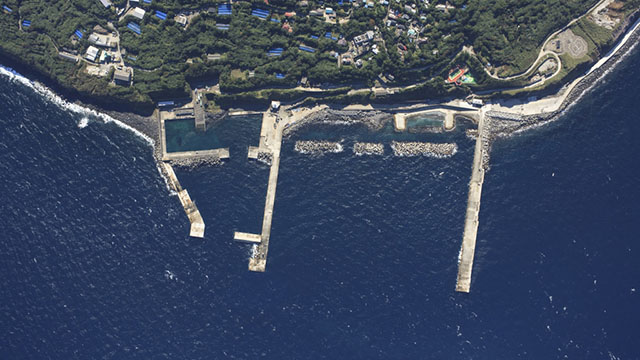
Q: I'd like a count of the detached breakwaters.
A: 3